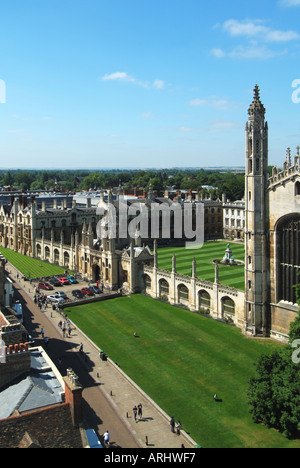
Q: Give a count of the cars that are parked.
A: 9